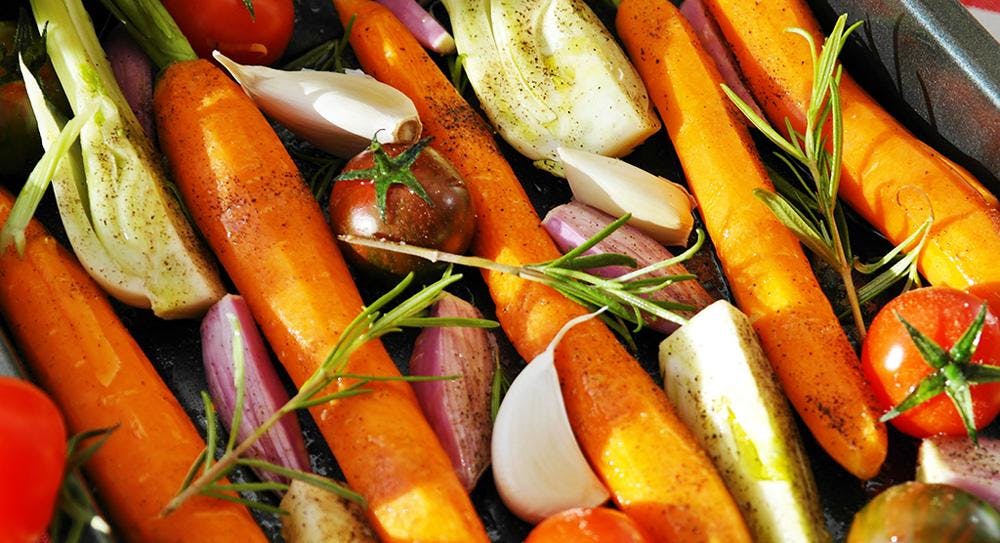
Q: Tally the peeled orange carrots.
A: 5